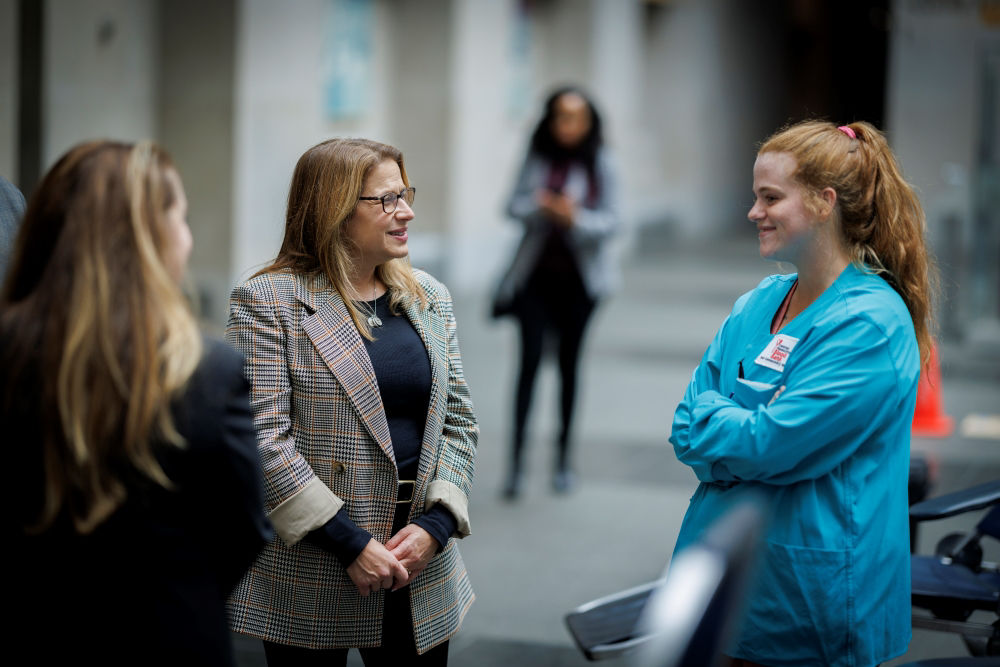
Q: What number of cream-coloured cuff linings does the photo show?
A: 2